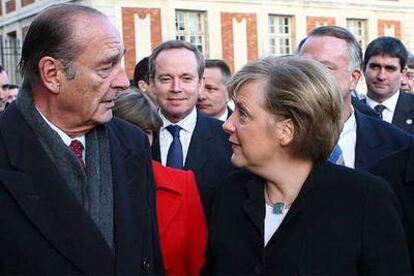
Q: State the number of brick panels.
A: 4